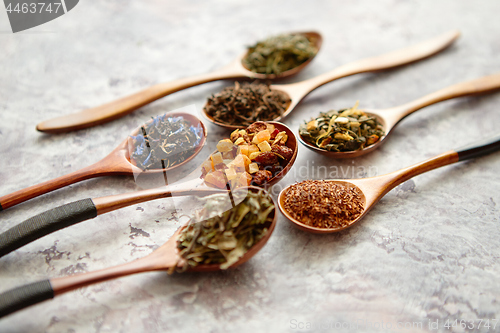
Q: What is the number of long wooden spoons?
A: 7